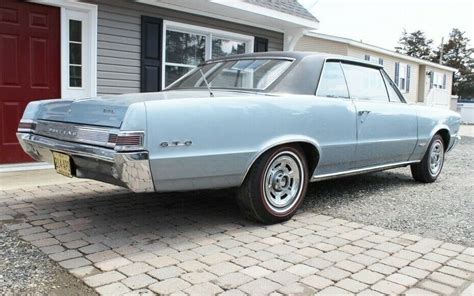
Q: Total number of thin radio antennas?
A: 1